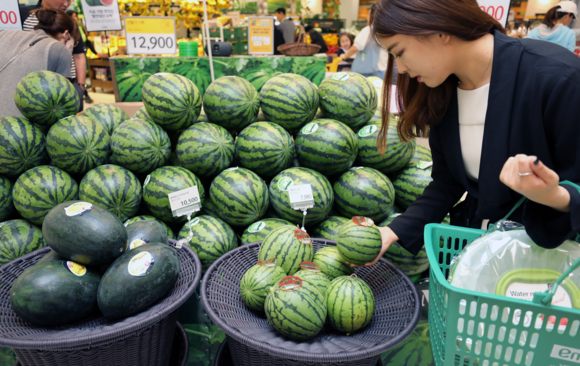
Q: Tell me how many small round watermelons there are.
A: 7